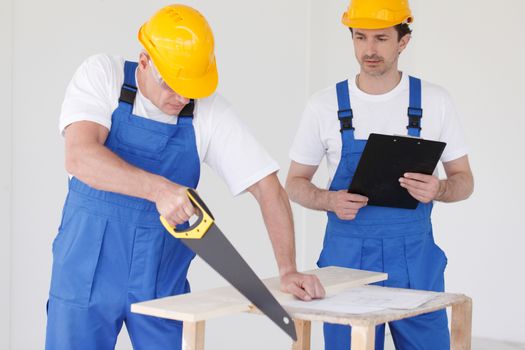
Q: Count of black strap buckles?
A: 4